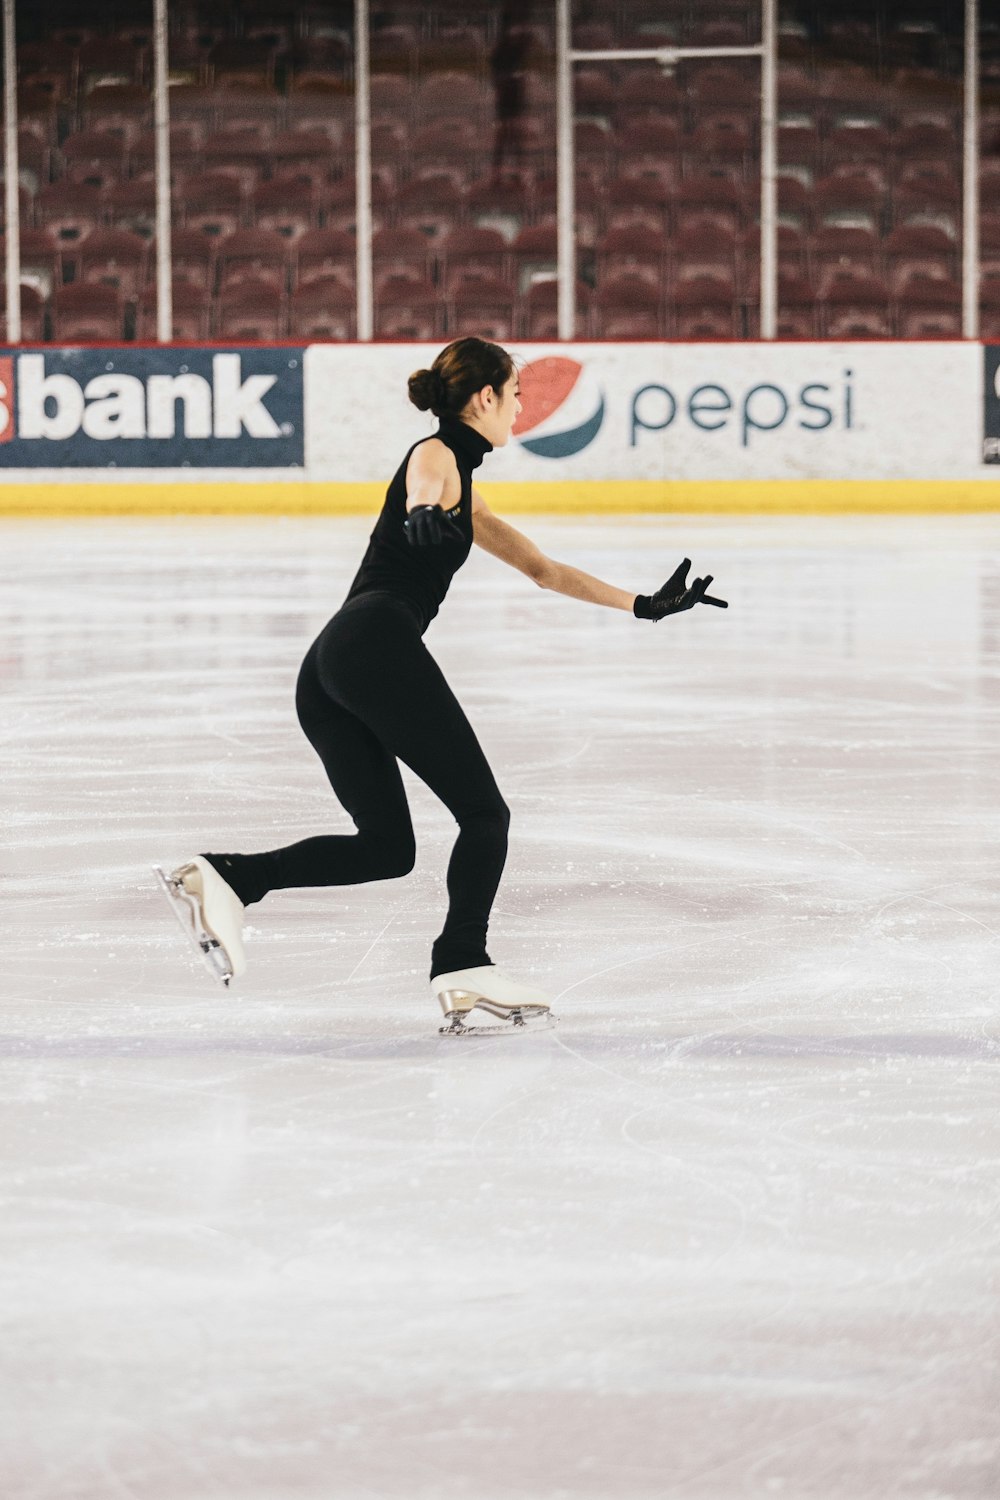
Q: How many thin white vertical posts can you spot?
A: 6